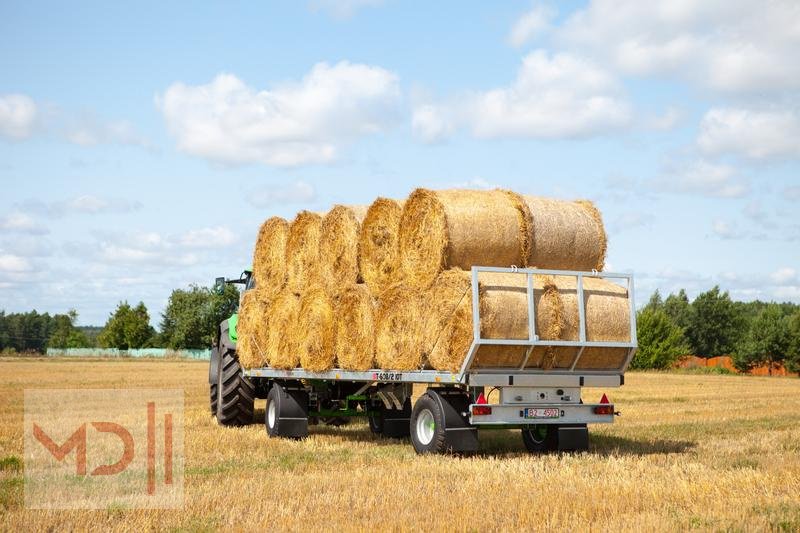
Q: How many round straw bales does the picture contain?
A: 13